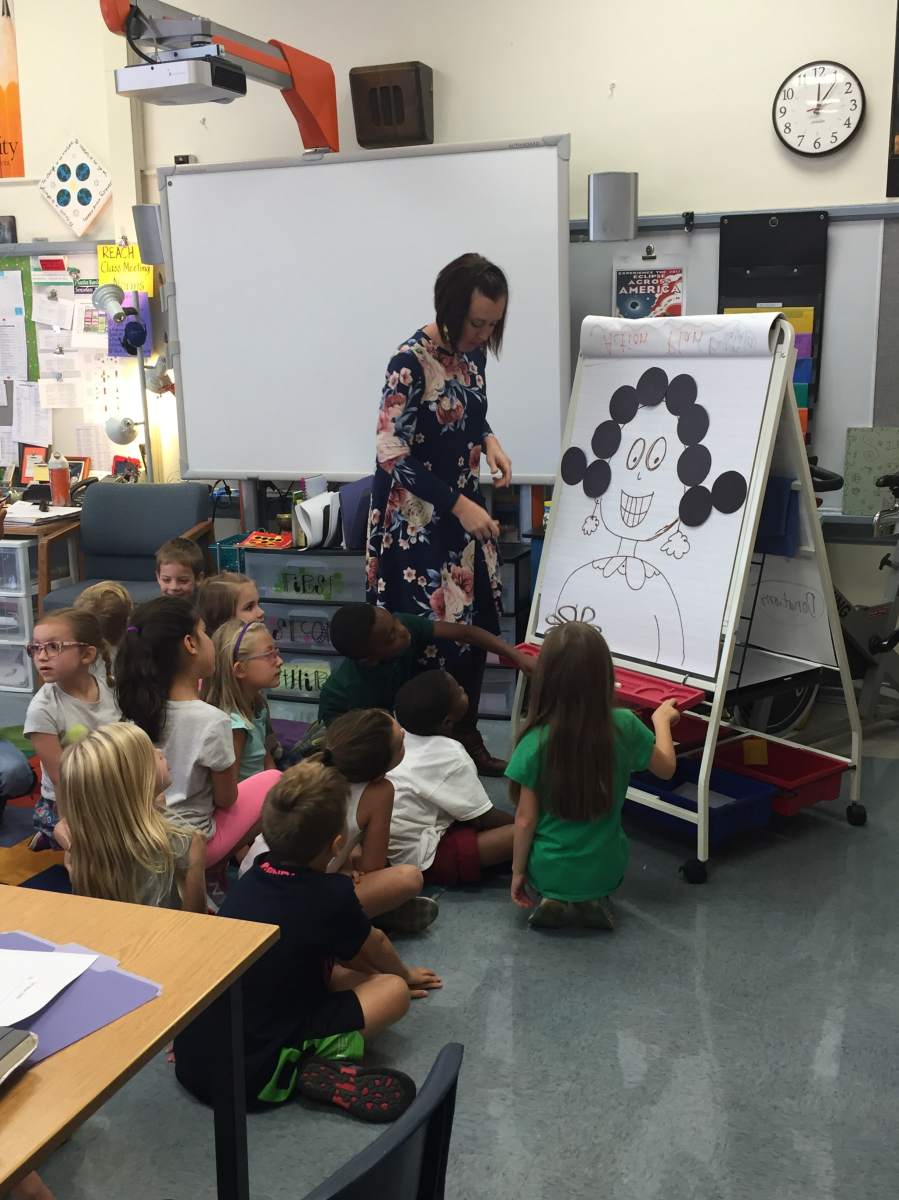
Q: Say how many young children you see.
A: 12